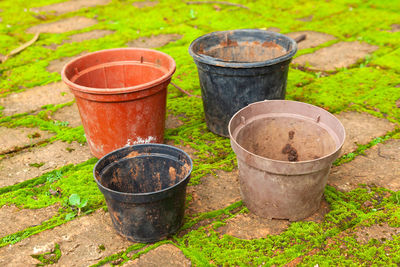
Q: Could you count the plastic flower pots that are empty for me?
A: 4